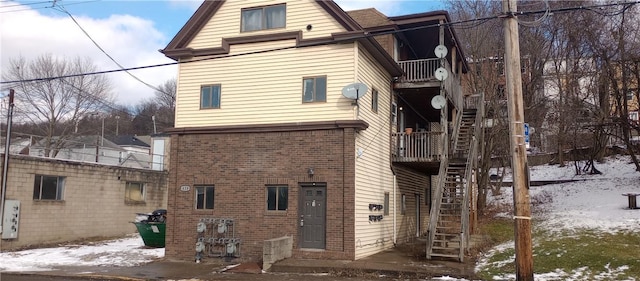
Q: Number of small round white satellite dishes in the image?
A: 3